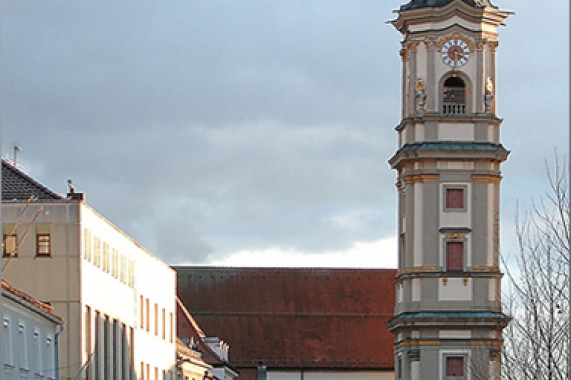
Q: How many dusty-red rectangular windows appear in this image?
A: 3